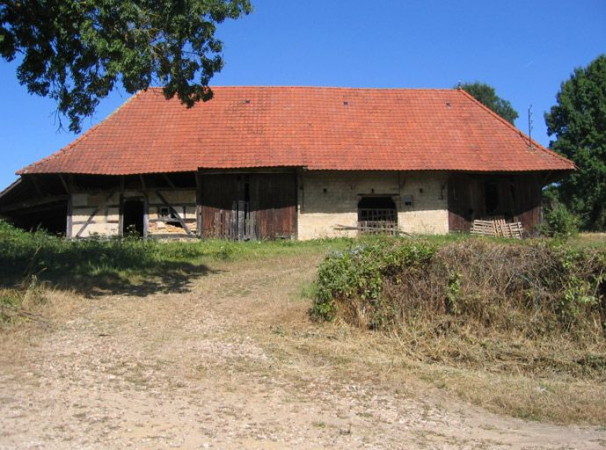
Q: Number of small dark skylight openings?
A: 3